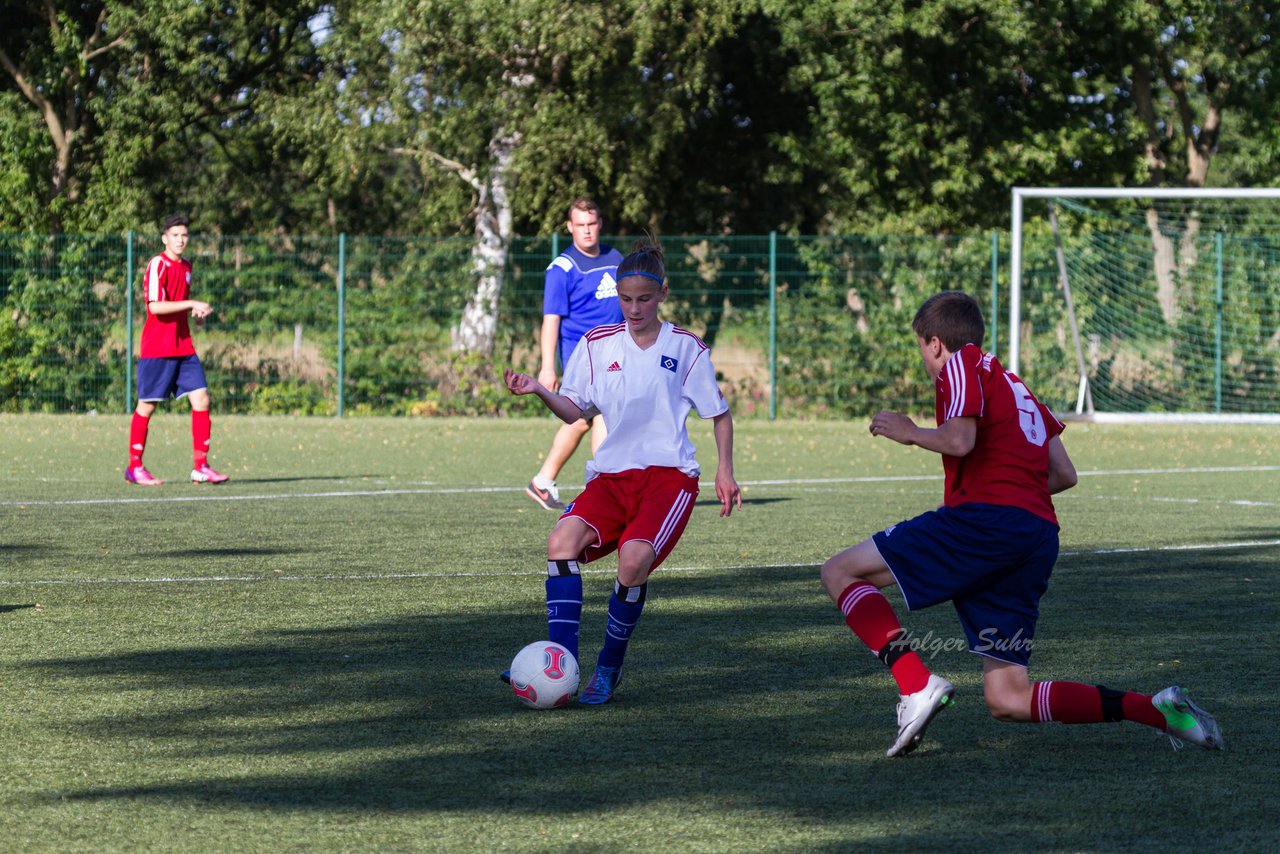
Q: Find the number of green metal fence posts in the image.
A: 6